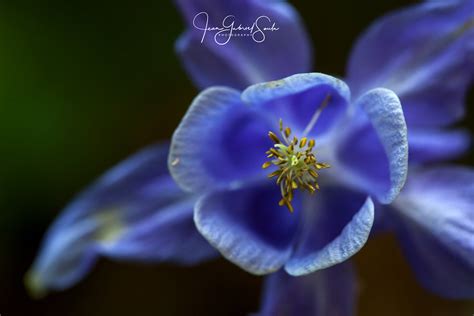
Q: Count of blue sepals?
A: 5